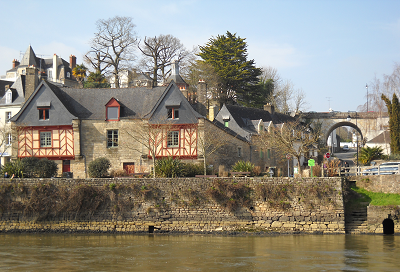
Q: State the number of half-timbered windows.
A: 2